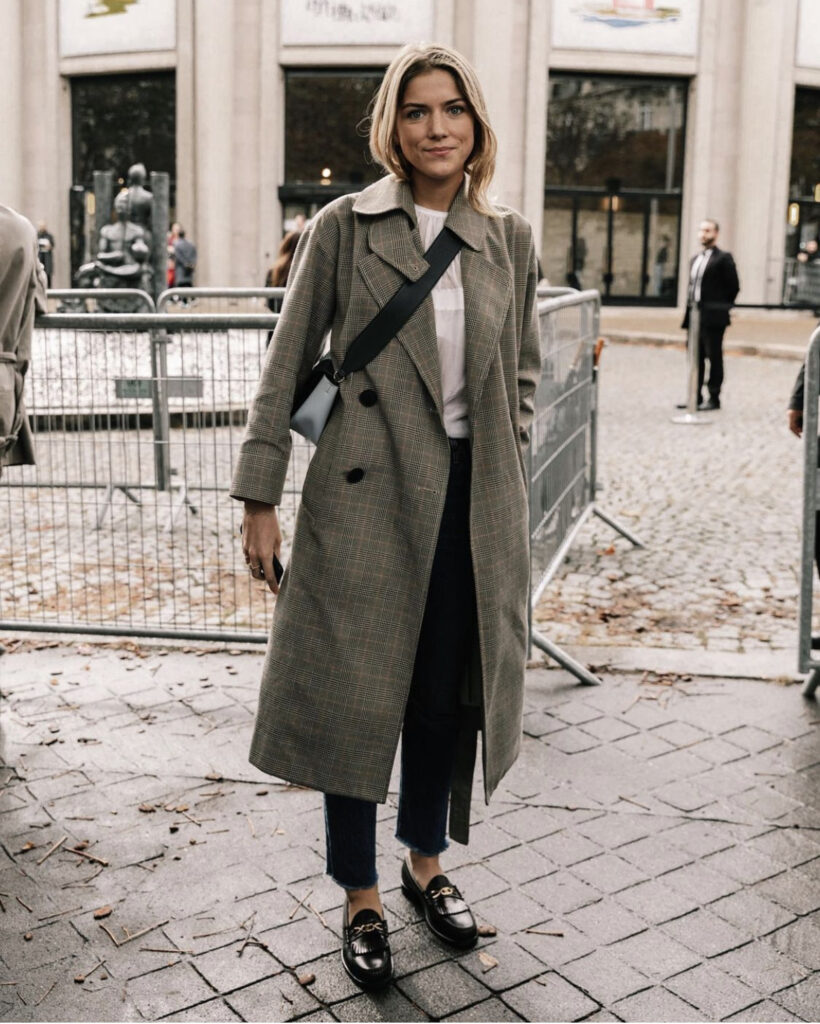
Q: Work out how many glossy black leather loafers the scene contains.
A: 2